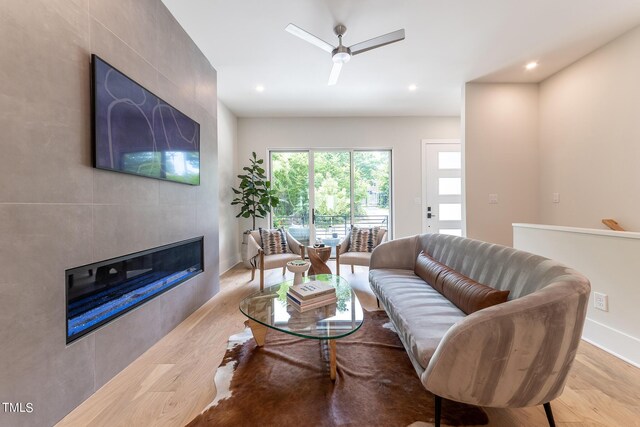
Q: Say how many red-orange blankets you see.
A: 0